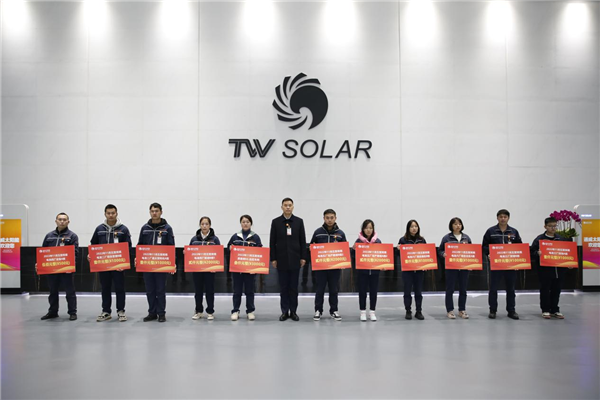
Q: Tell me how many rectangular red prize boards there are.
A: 11